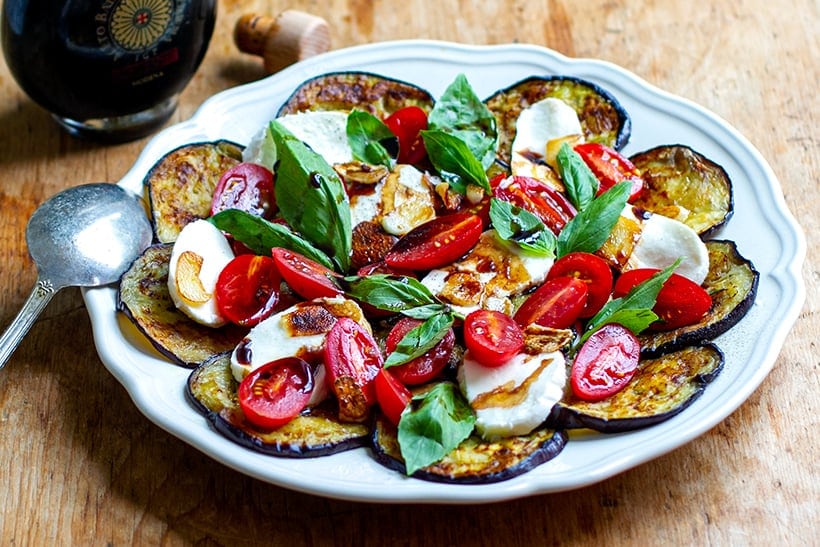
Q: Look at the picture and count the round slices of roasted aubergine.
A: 9